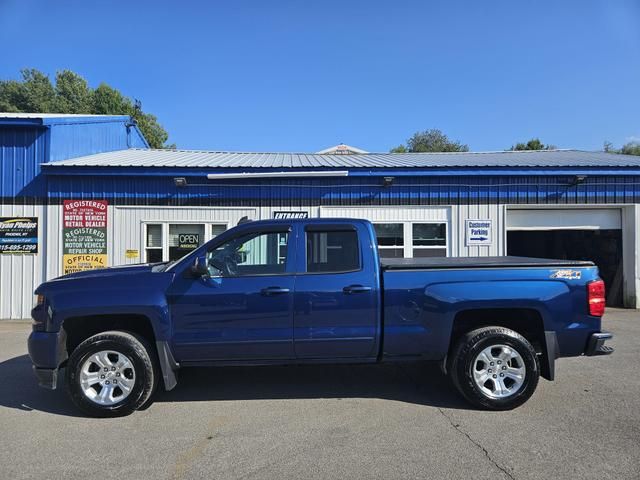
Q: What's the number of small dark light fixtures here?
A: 3